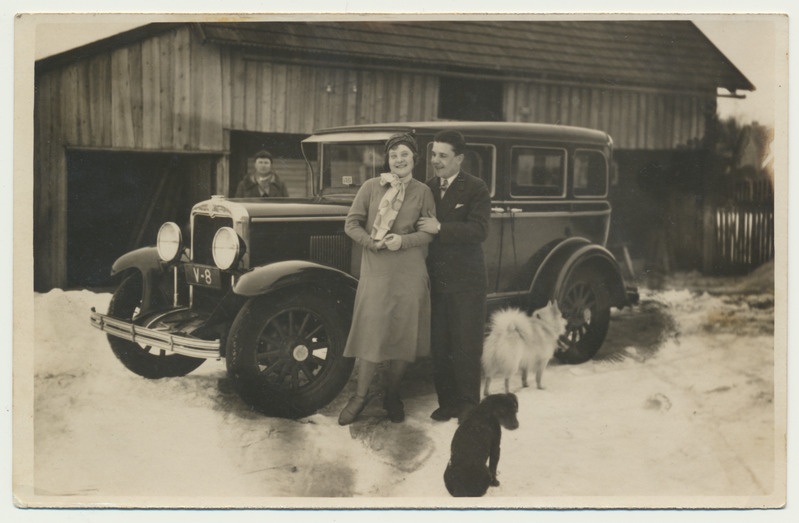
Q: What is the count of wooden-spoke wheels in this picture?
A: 3